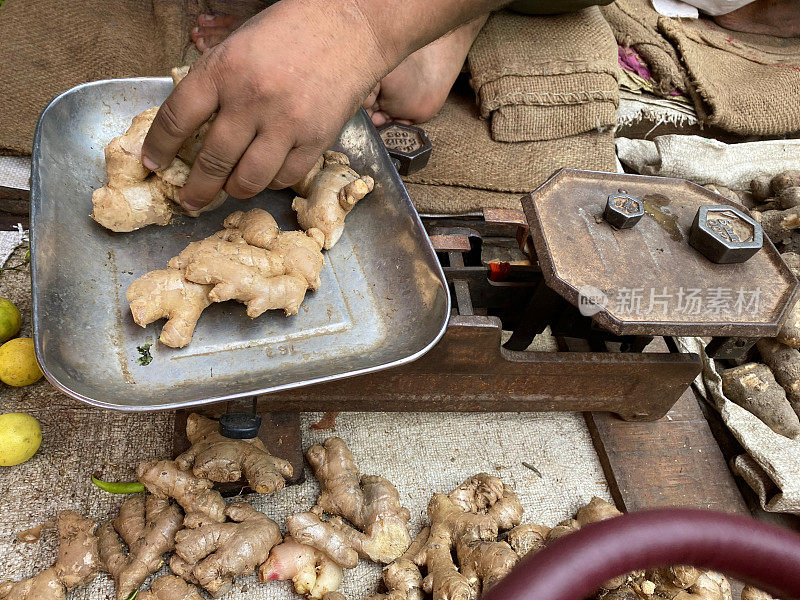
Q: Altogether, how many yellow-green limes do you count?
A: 3